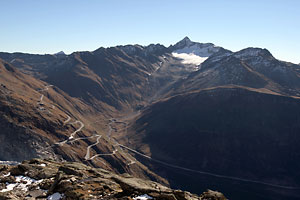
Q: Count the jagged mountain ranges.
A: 1